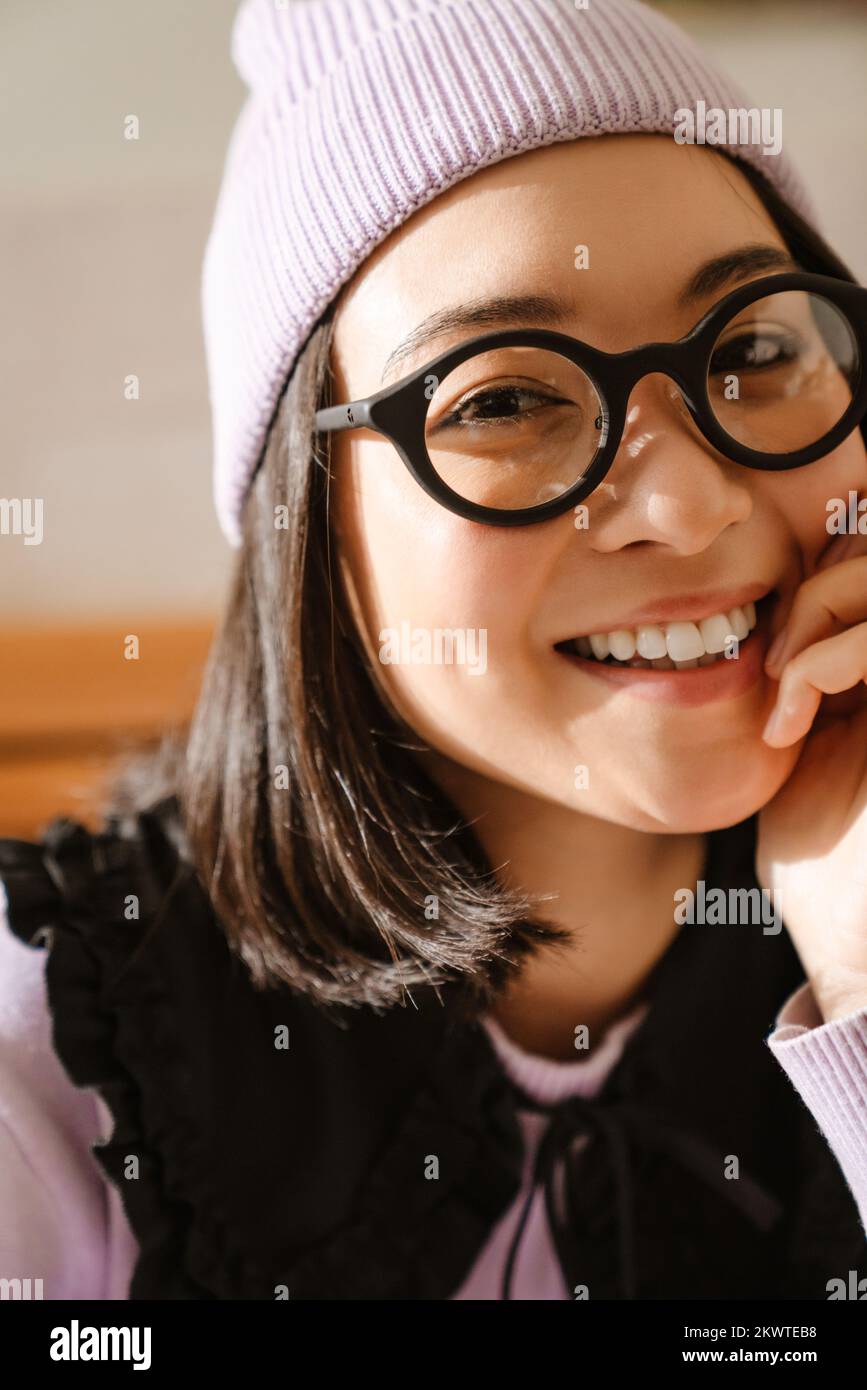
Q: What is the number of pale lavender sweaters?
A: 1